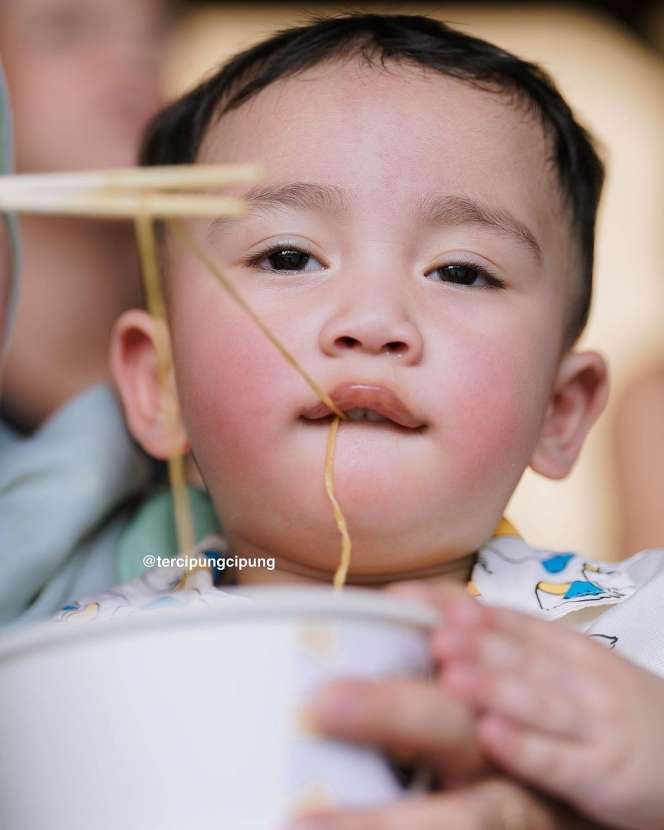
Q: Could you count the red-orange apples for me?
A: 0